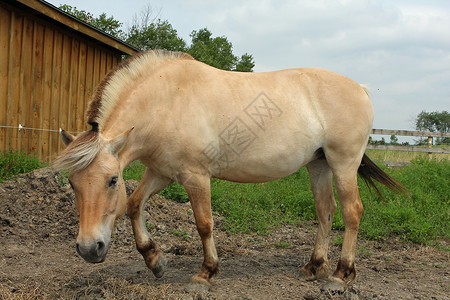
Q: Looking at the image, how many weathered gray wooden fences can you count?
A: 1